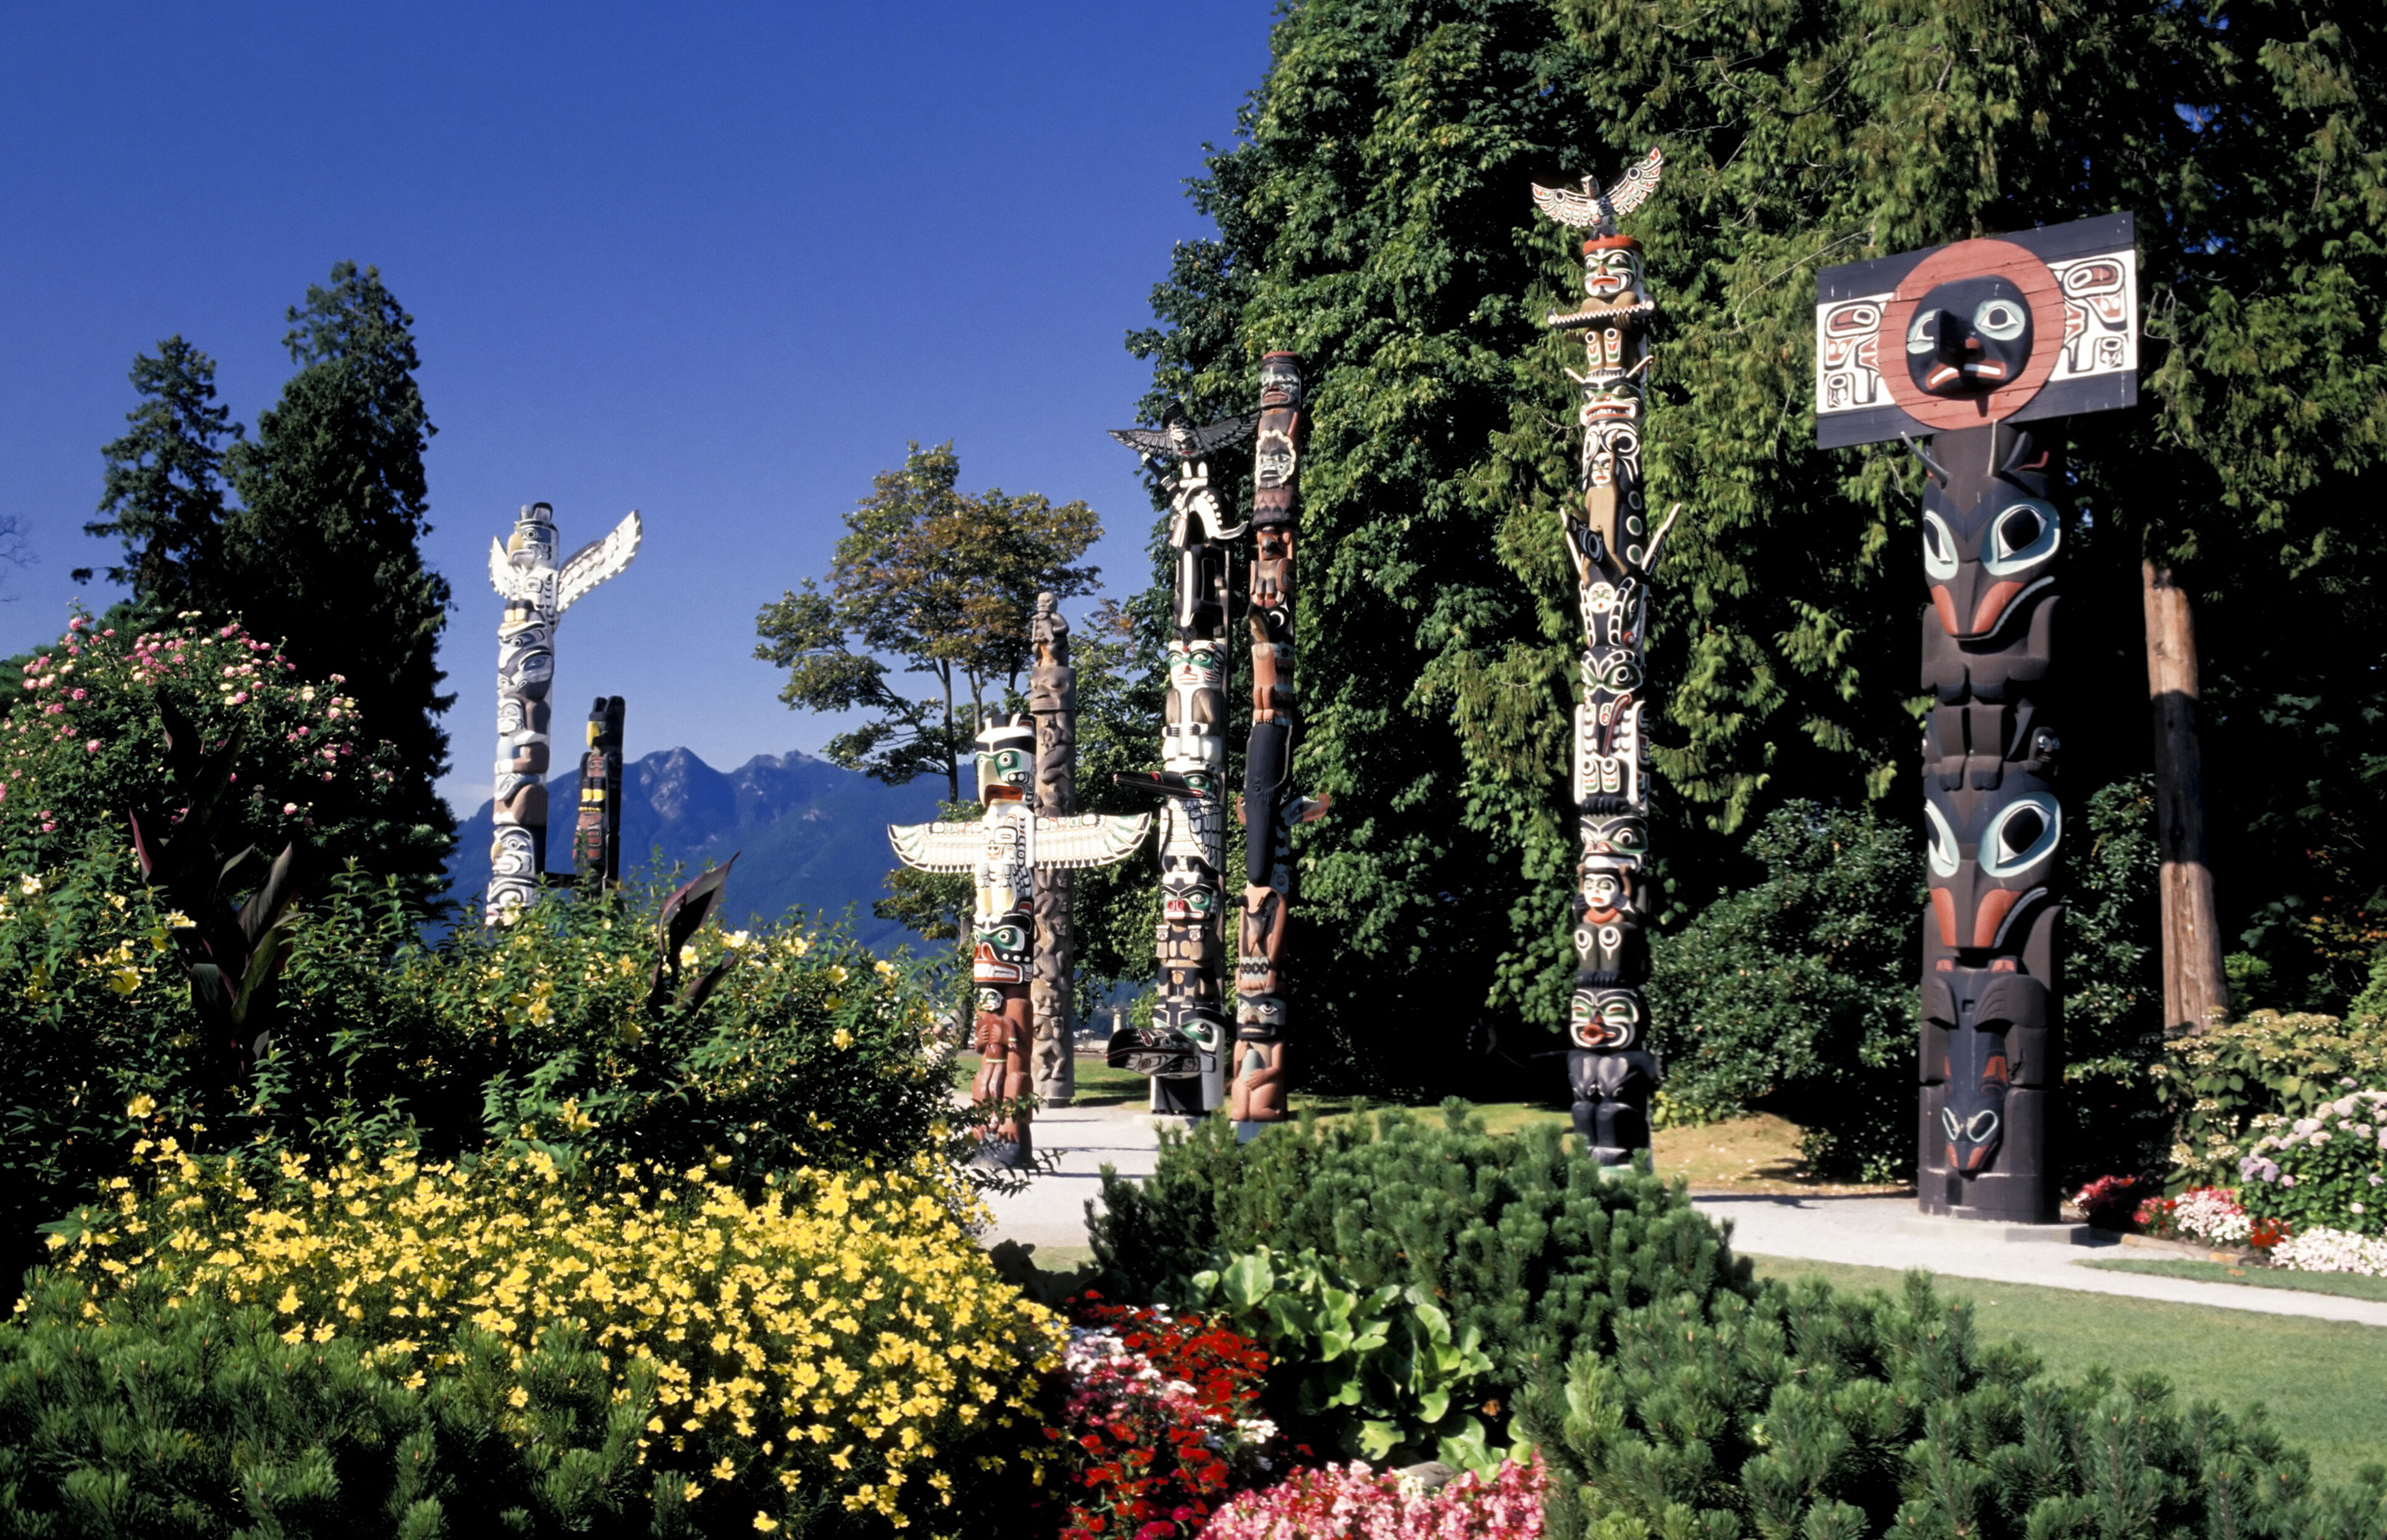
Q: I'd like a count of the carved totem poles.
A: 8